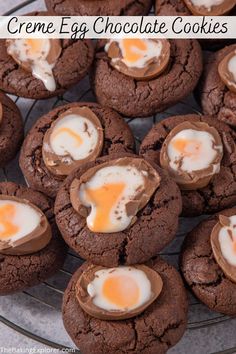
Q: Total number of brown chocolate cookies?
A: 12